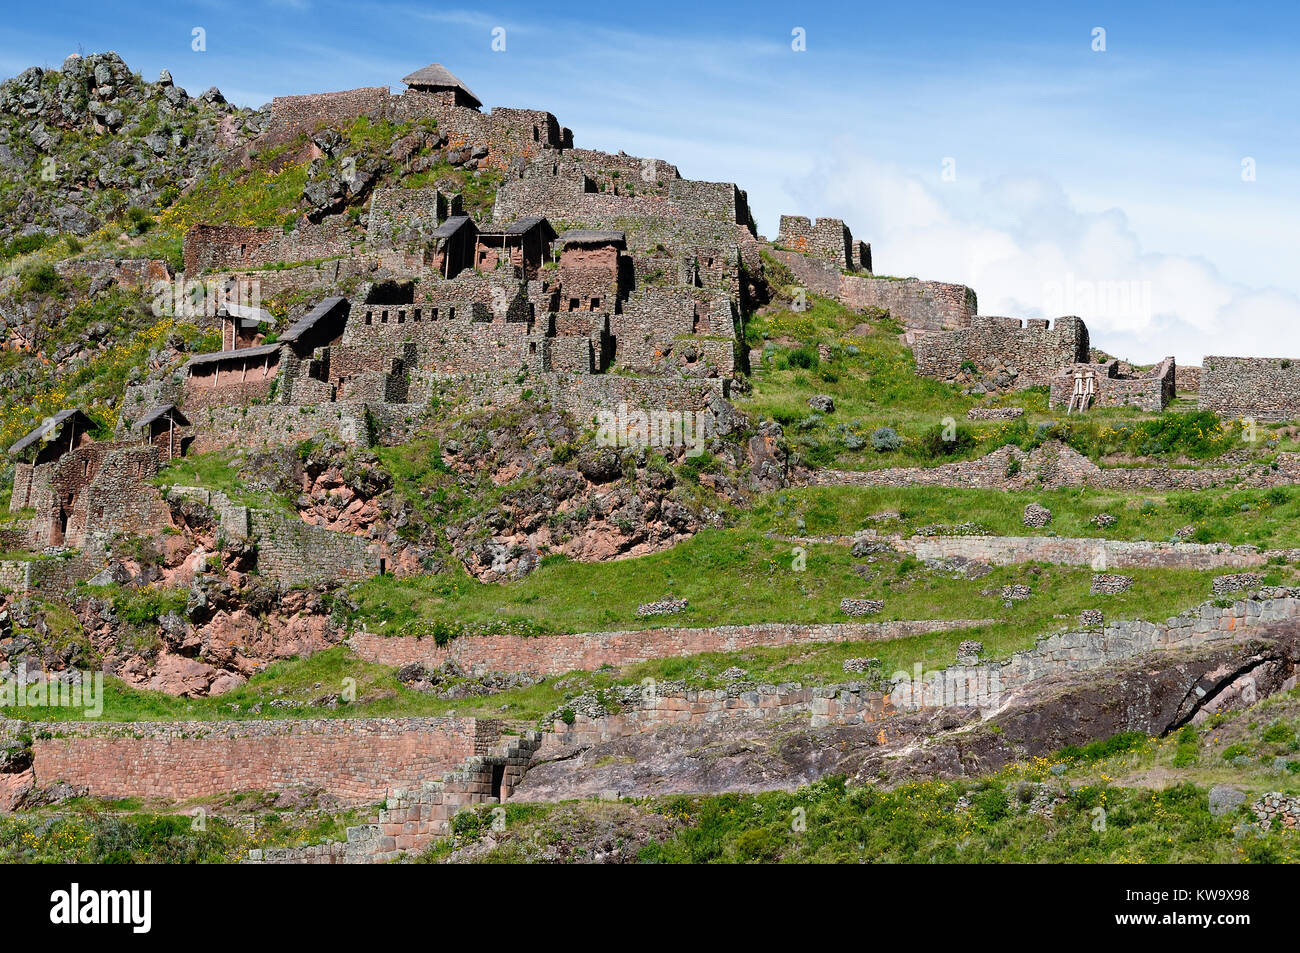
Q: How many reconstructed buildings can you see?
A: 9